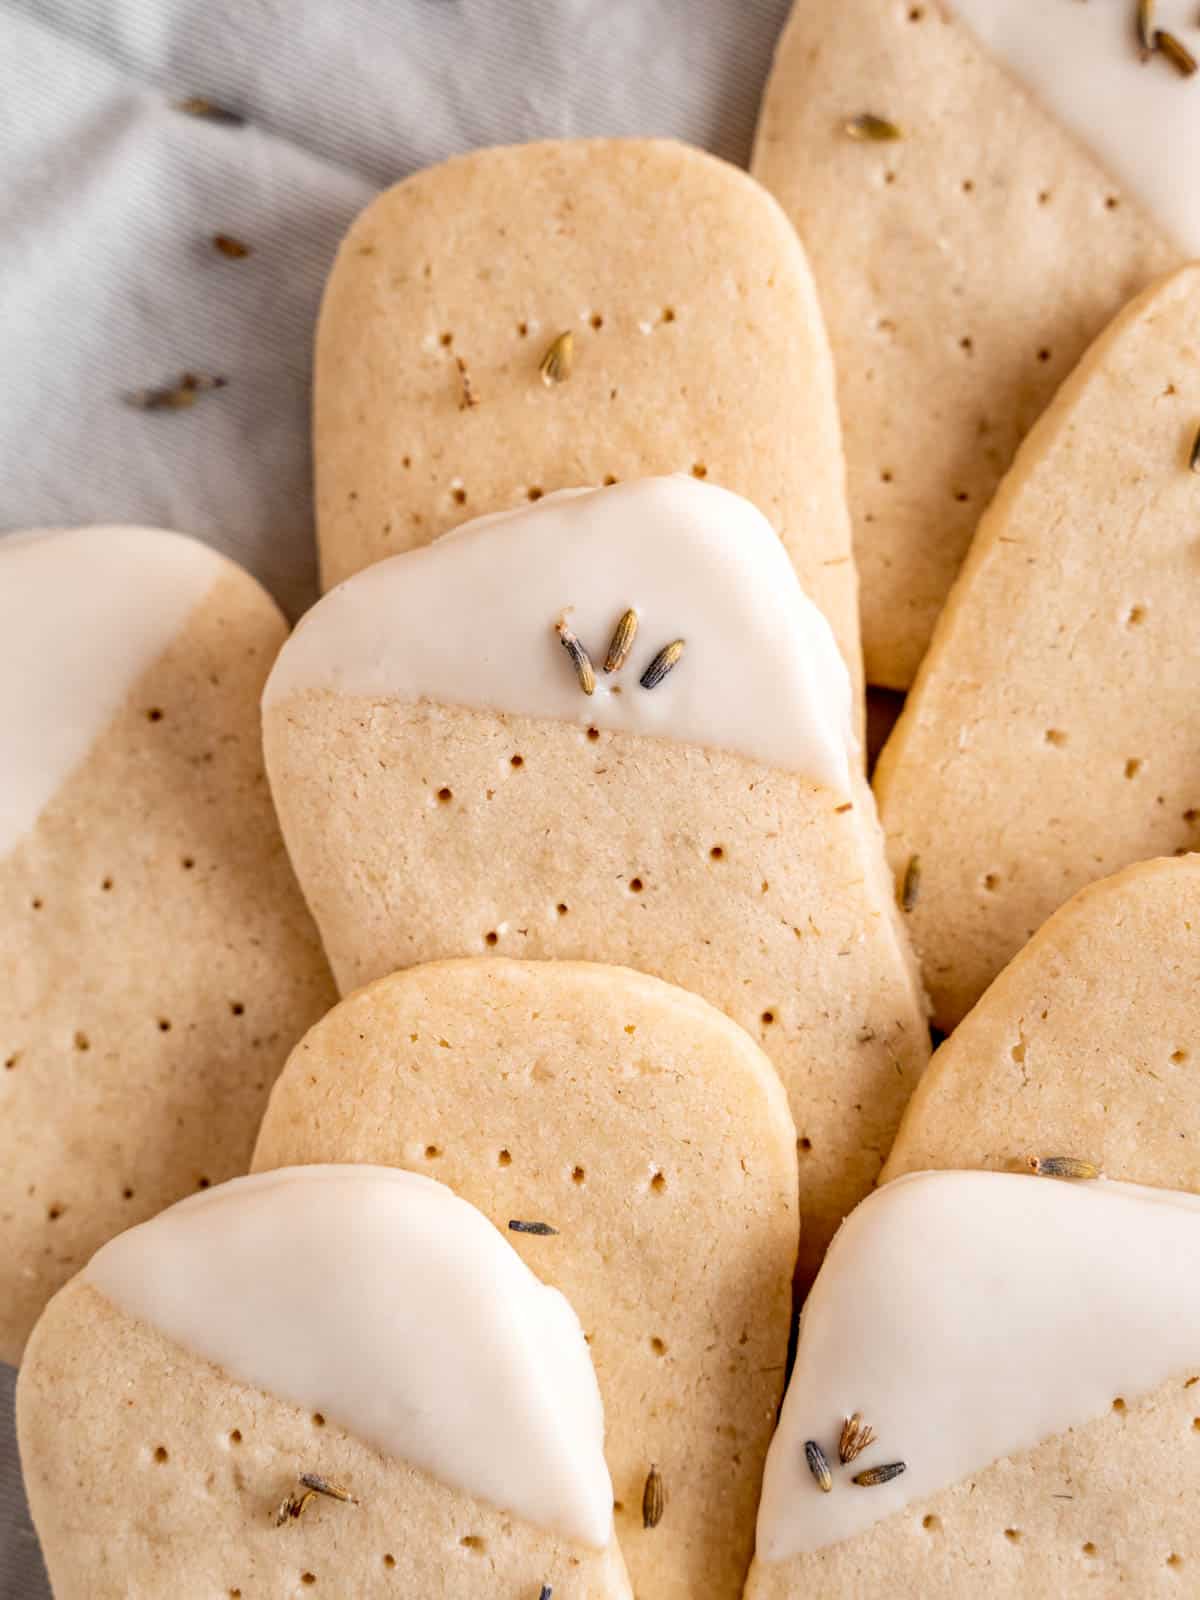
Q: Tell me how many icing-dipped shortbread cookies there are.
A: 5